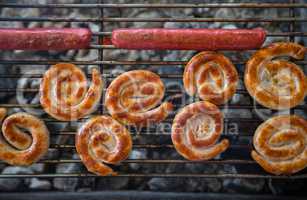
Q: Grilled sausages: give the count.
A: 10